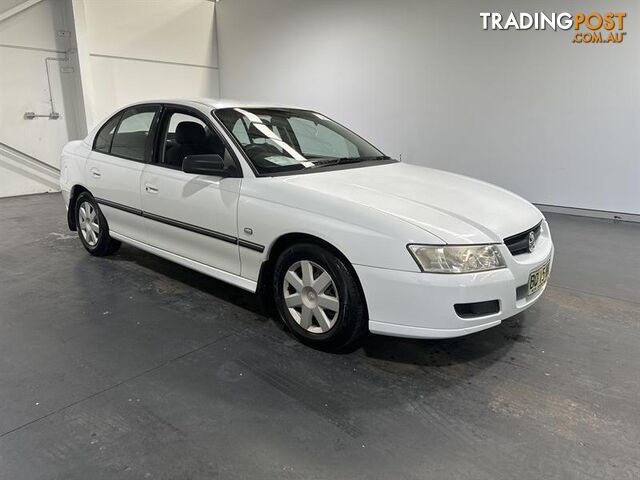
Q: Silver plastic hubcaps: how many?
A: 2